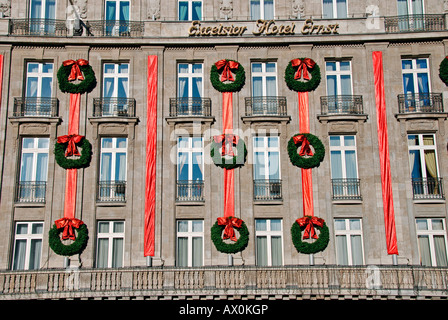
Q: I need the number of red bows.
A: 9